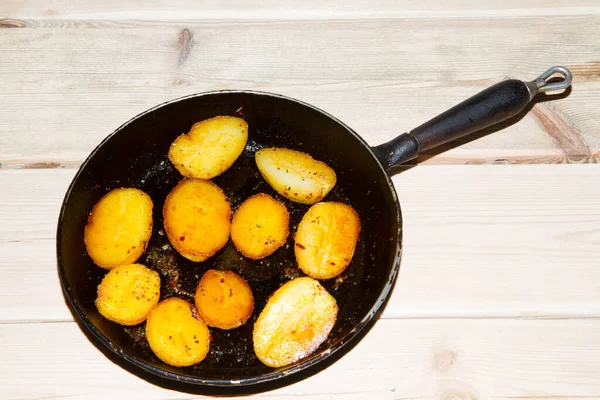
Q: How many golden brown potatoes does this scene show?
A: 10